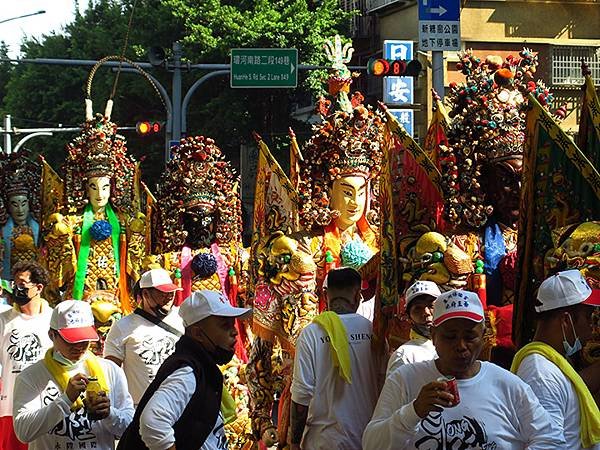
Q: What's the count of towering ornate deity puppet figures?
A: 5